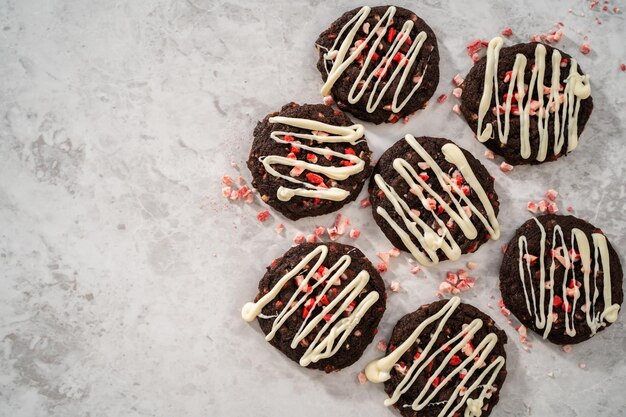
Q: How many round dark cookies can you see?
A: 7